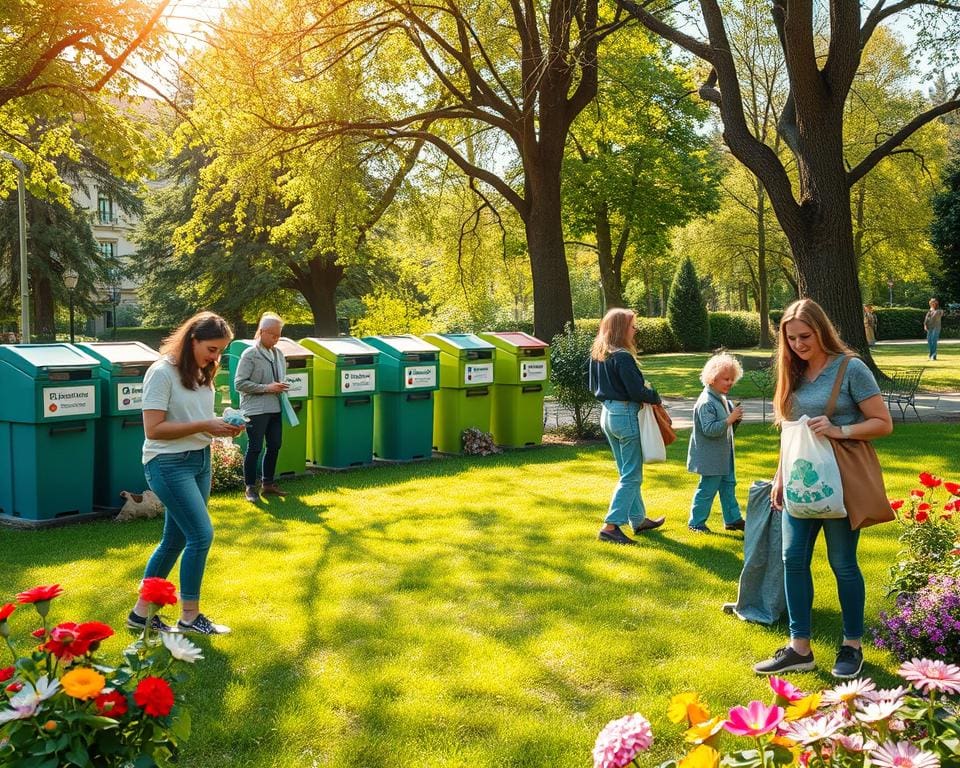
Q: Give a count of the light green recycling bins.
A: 4